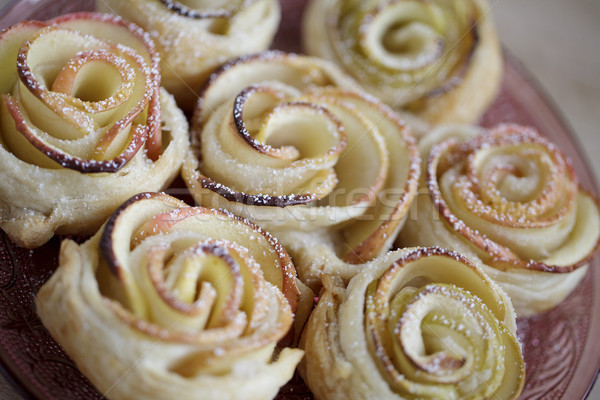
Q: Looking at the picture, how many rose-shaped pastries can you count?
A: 7